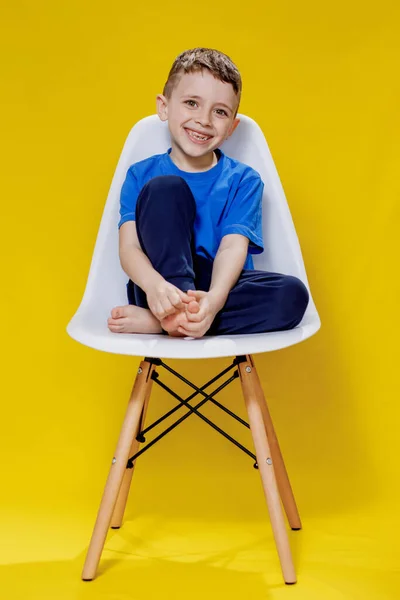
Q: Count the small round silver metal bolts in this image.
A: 4